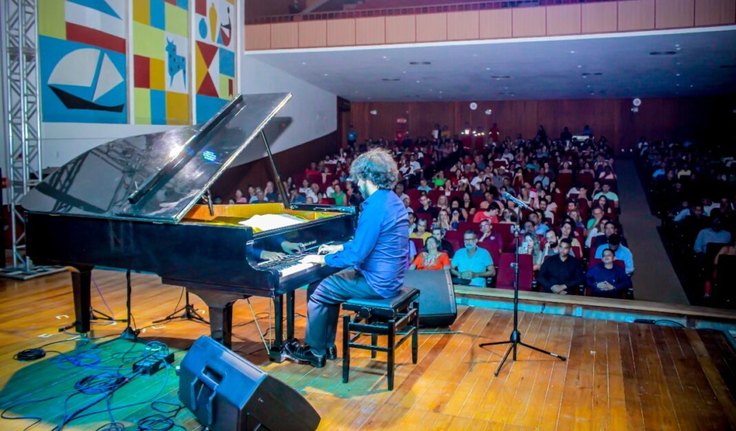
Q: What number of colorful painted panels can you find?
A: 3